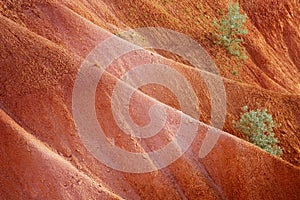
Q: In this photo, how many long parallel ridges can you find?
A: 3